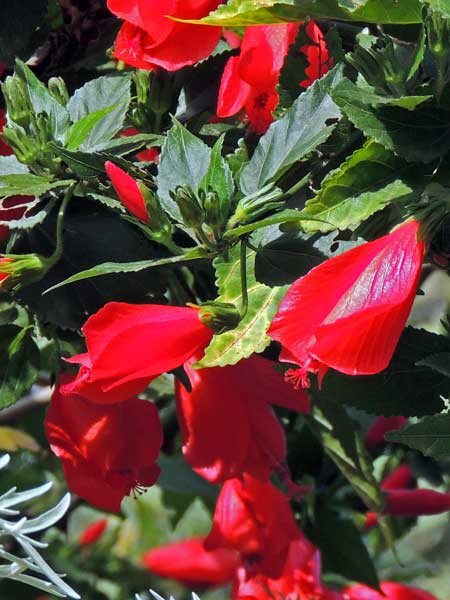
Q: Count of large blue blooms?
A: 0